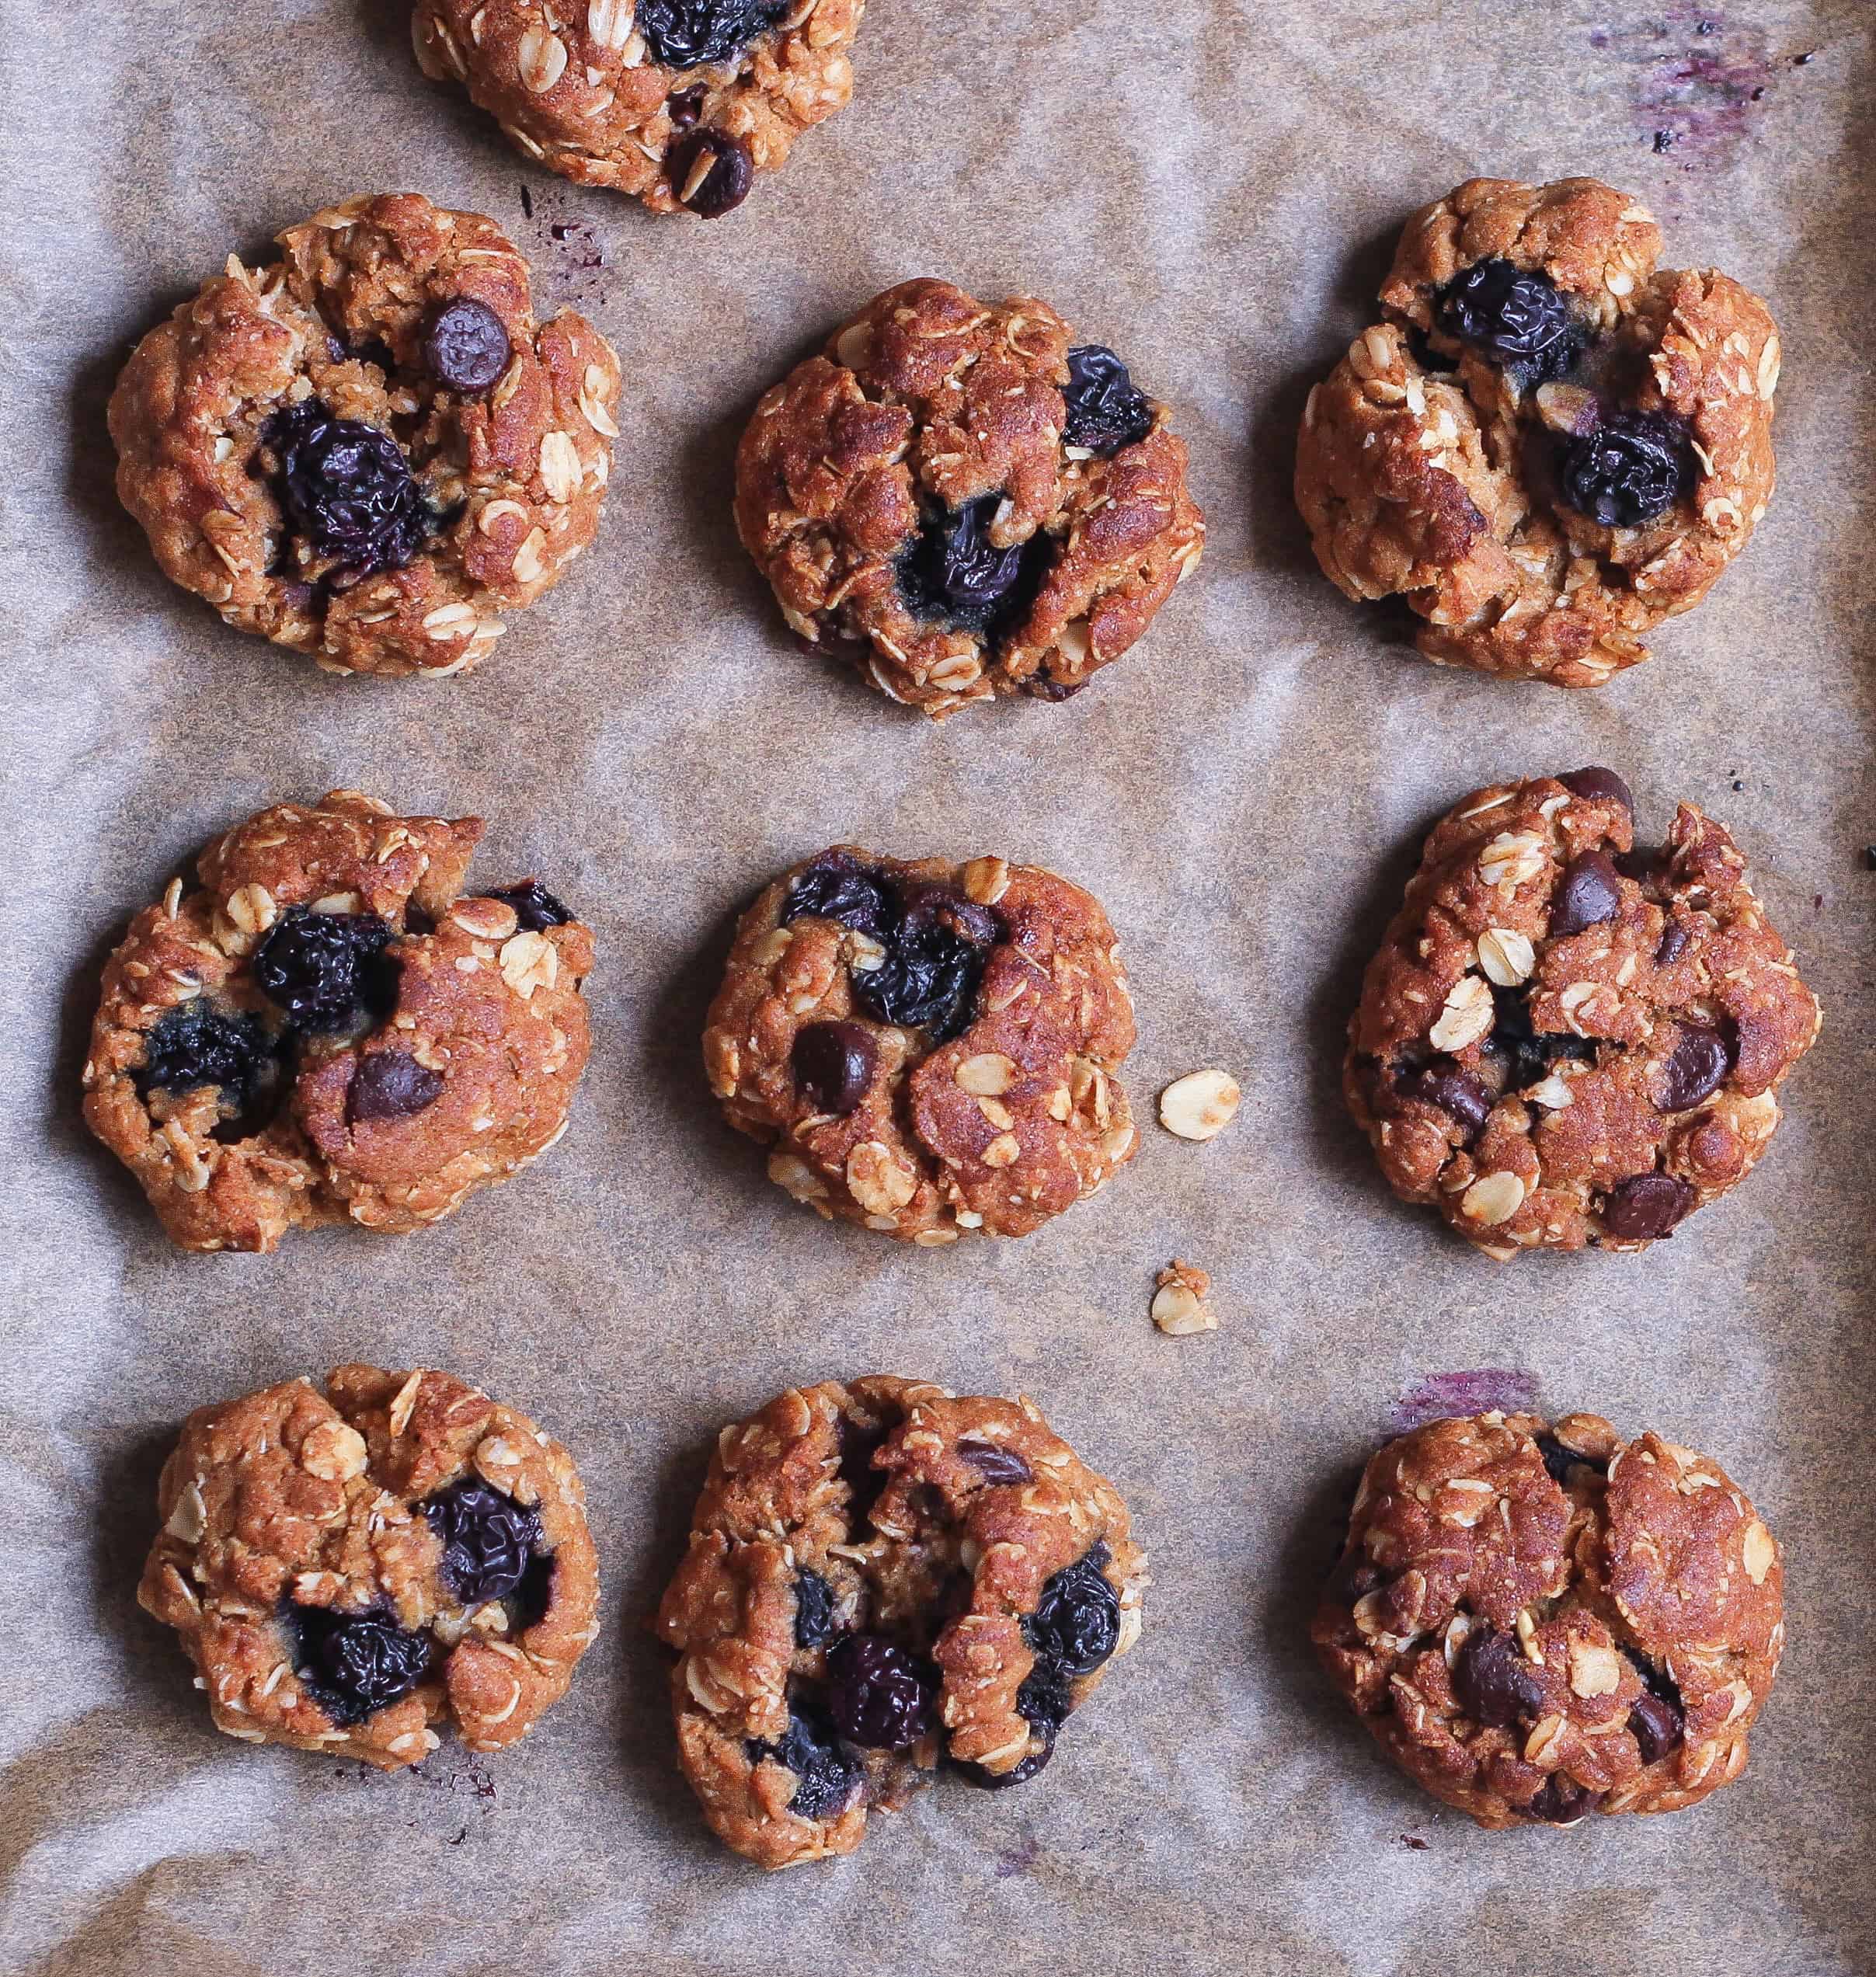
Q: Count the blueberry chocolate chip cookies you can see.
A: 10